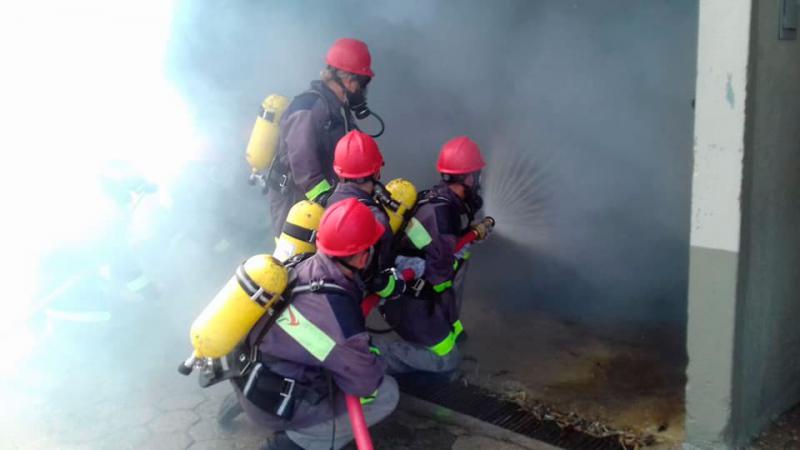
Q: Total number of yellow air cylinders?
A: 4